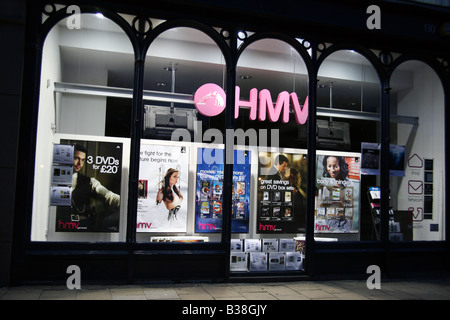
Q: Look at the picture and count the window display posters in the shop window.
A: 5